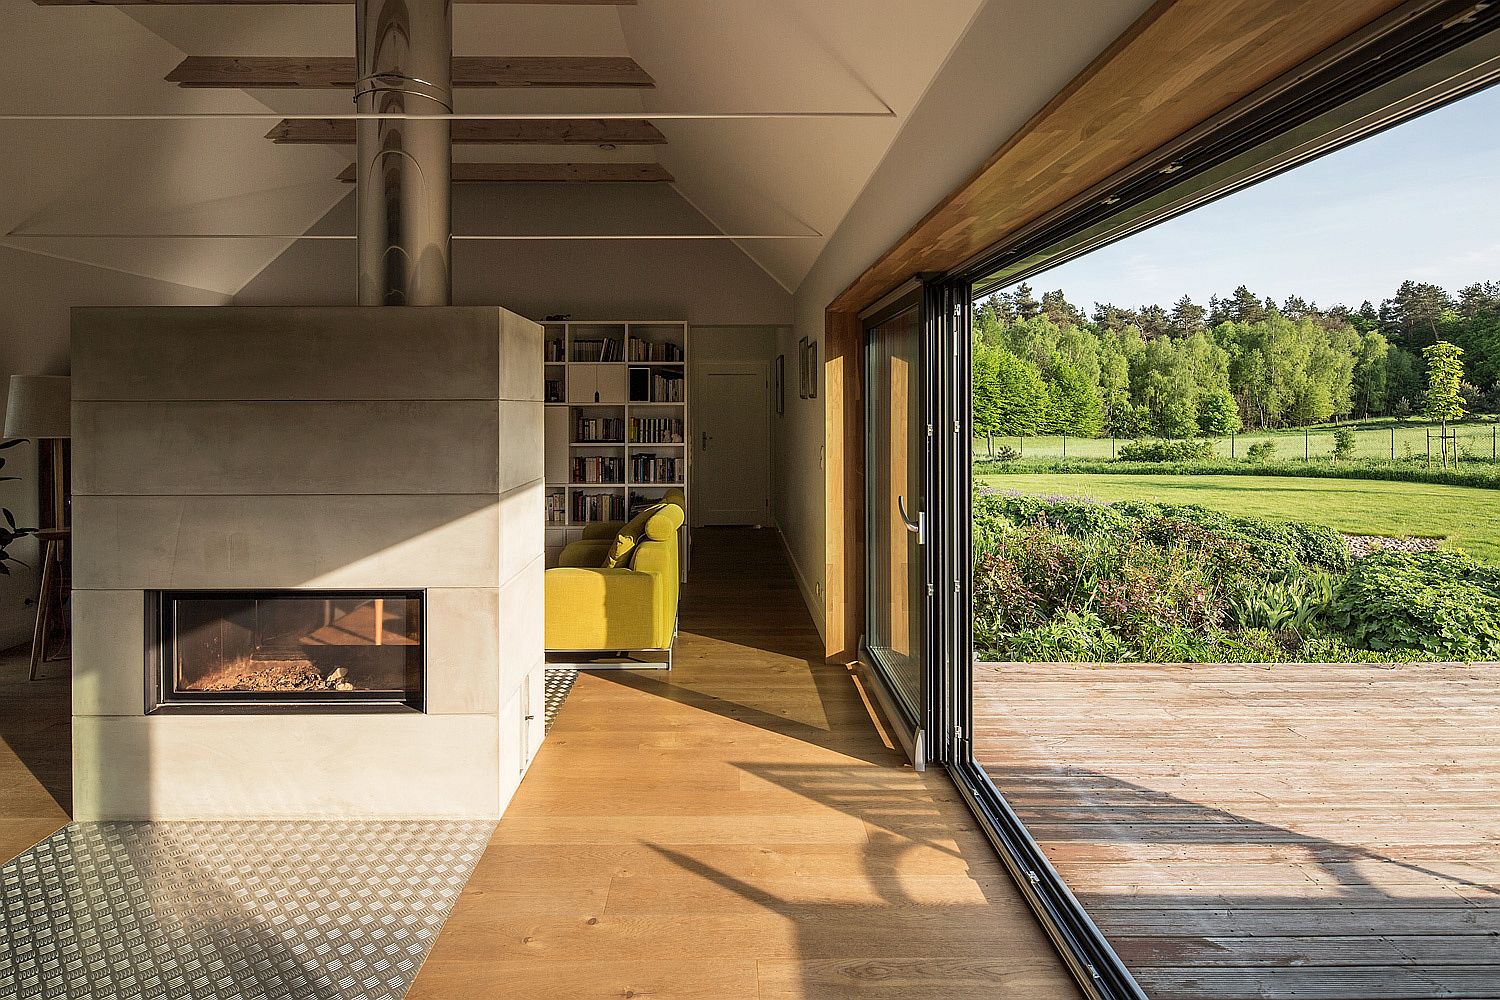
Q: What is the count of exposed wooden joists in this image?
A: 4